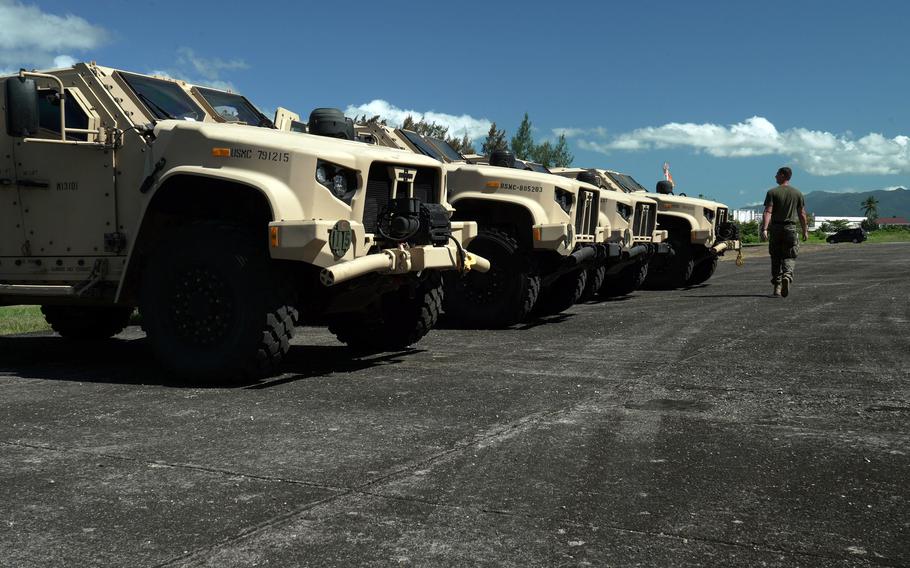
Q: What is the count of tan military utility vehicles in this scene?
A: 4